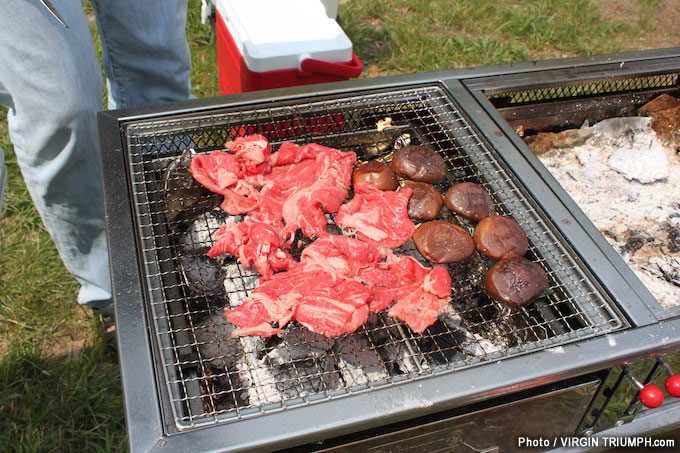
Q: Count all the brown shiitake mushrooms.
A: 7